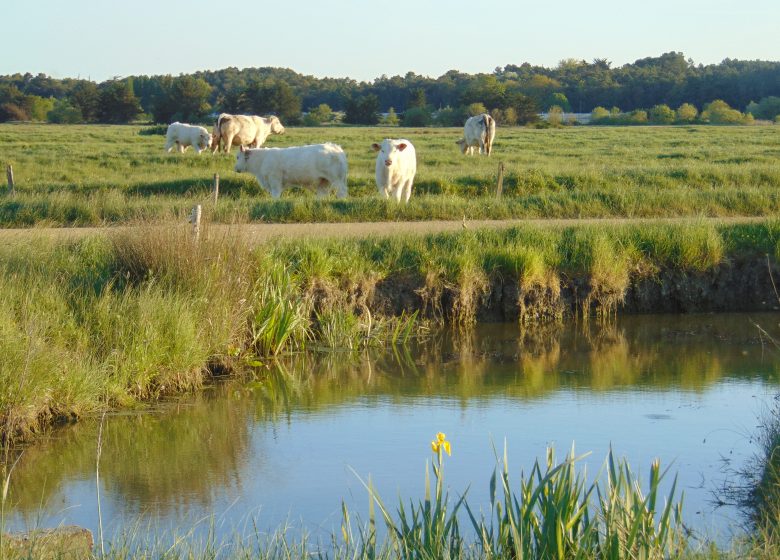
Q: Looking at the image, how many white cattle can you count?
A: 5